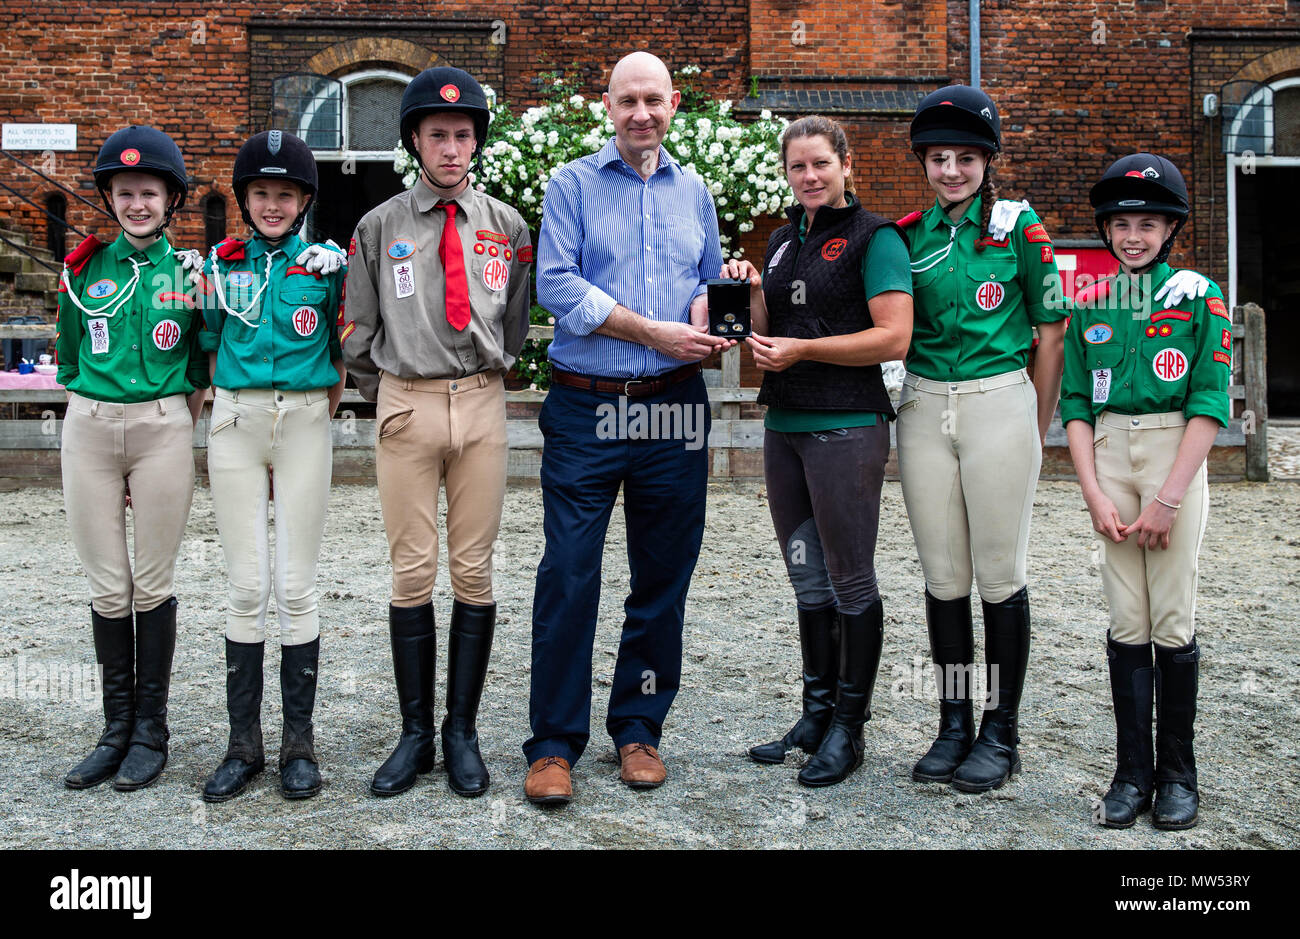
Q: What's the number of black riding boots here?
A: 12